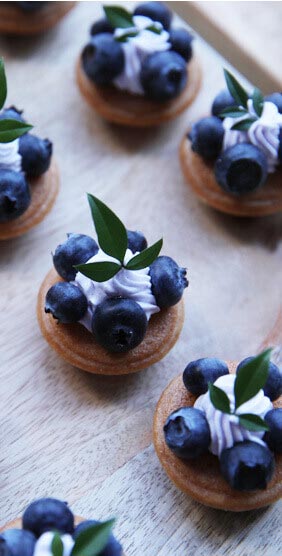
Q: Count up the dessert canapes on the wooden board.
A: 7